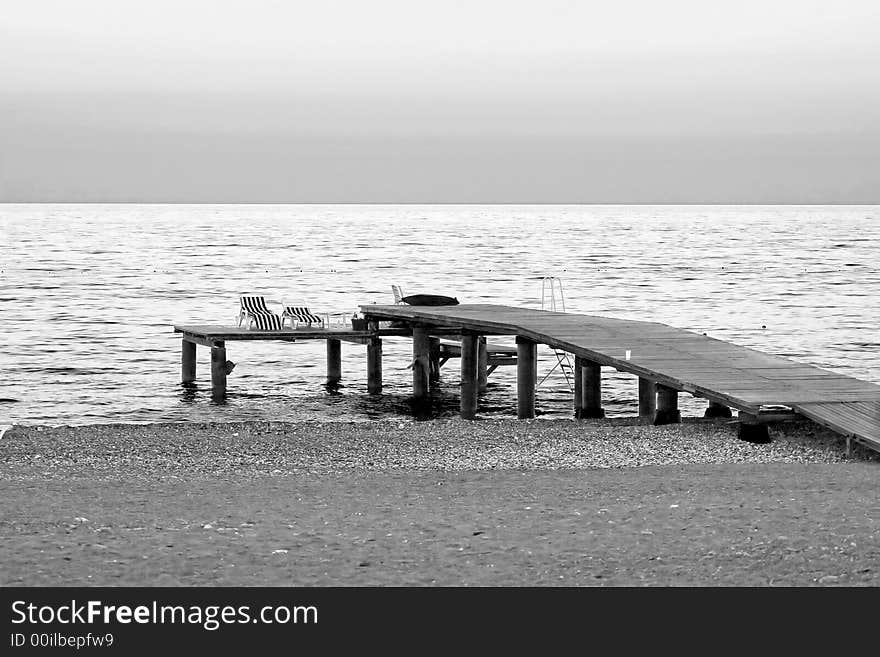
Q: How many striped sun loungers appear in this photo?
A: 2